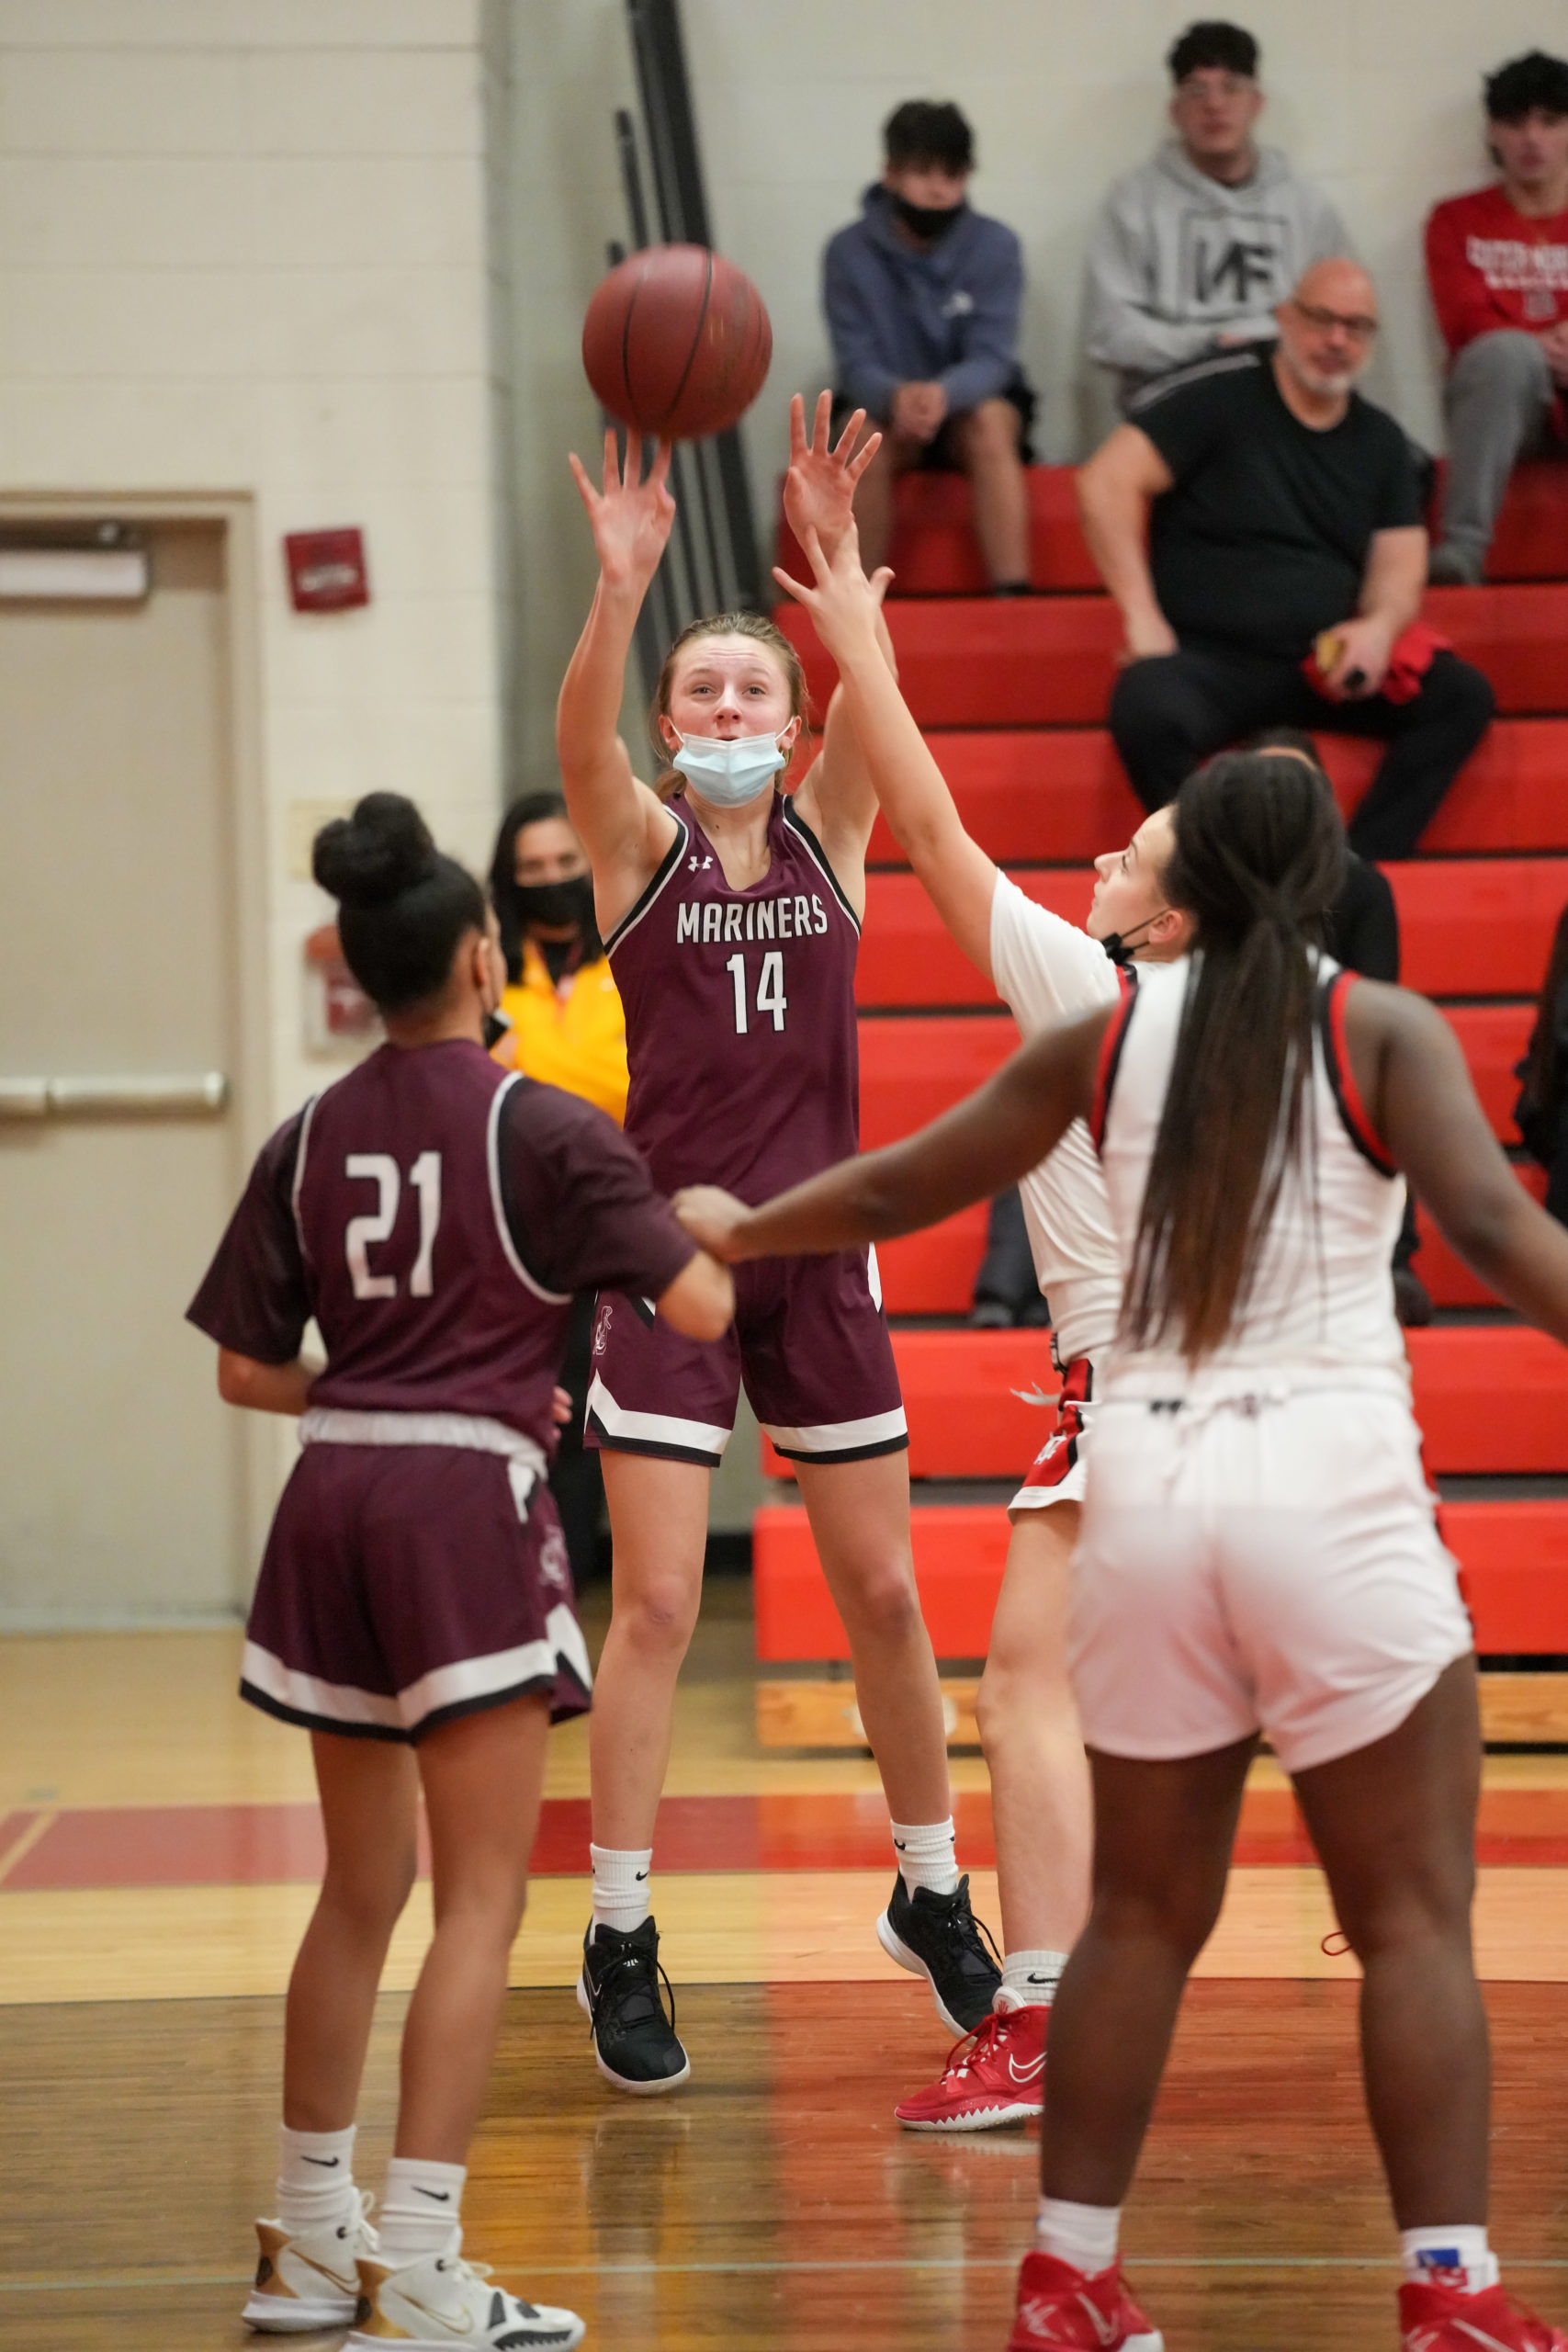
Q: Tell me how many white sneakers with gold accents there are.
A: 2